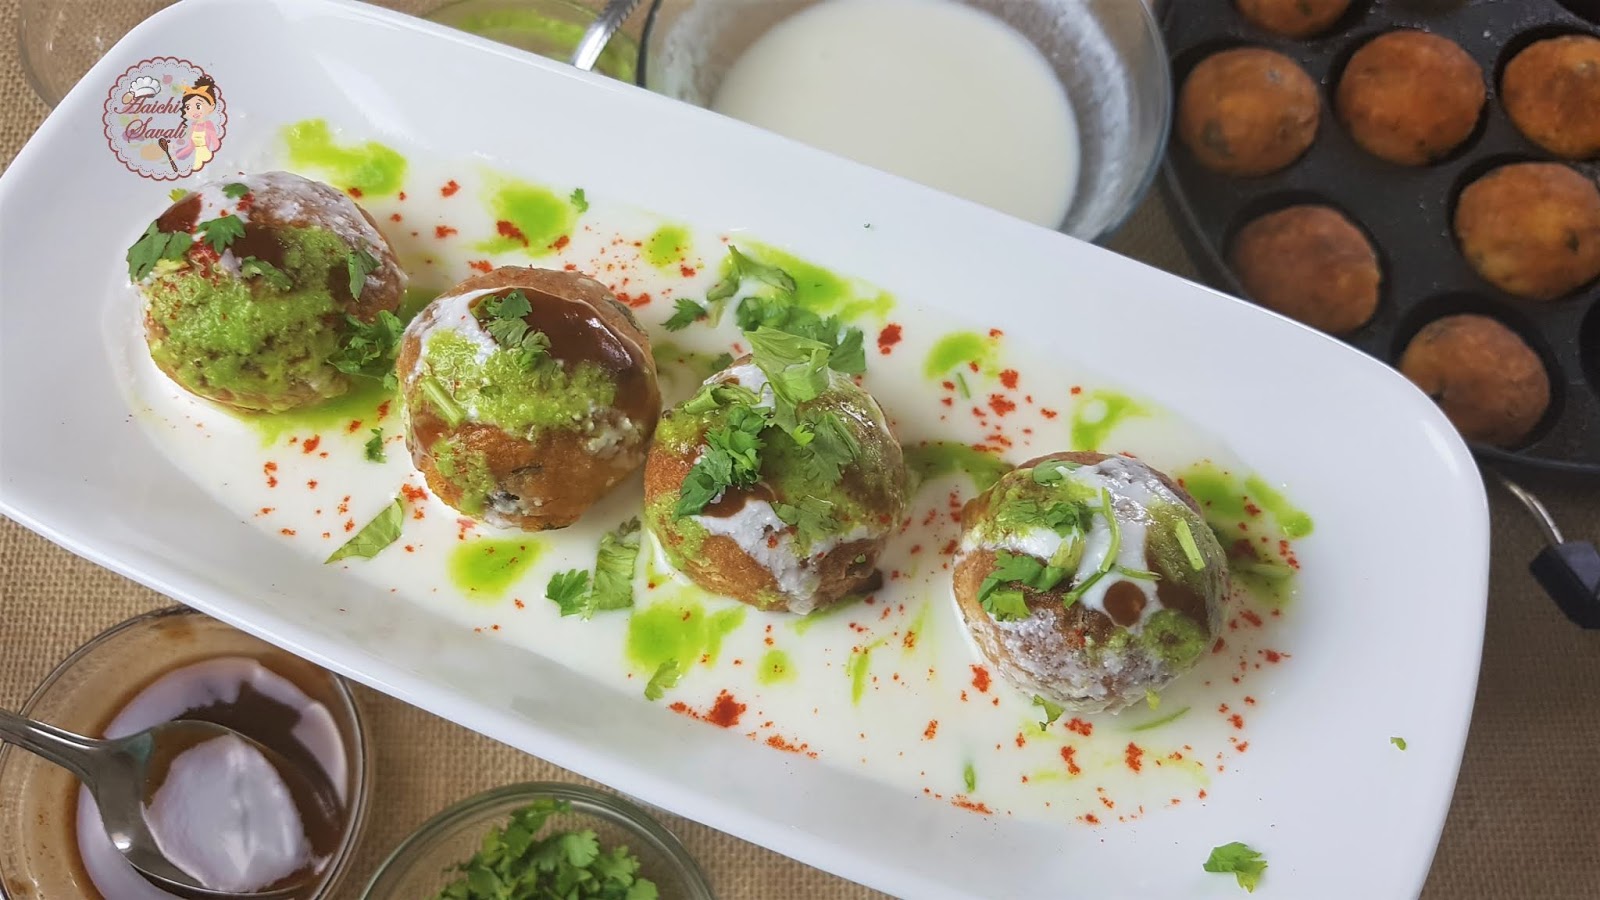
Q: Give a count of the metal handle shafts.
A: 3